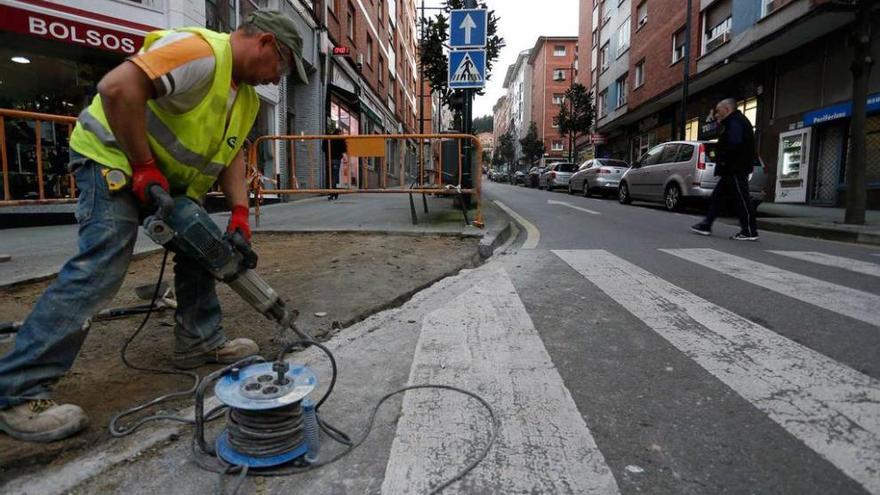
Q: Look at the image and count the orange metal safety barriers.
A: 2